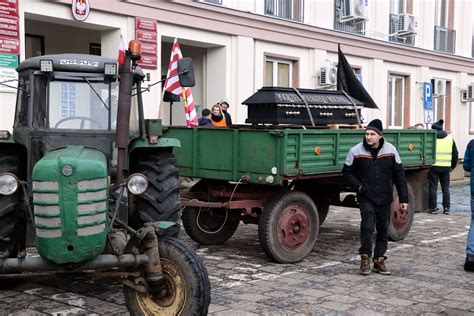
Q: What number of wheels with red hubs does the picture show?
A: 2